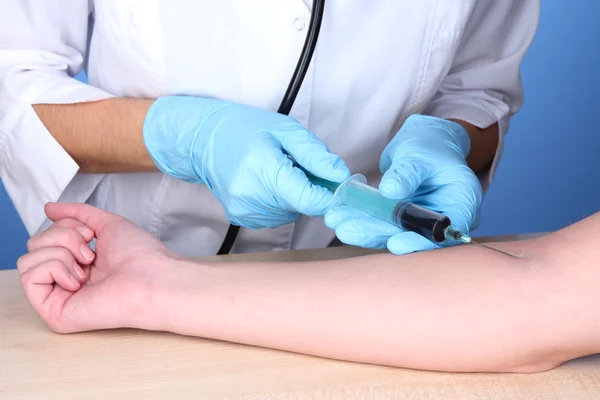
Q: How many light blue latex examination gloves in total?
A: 2